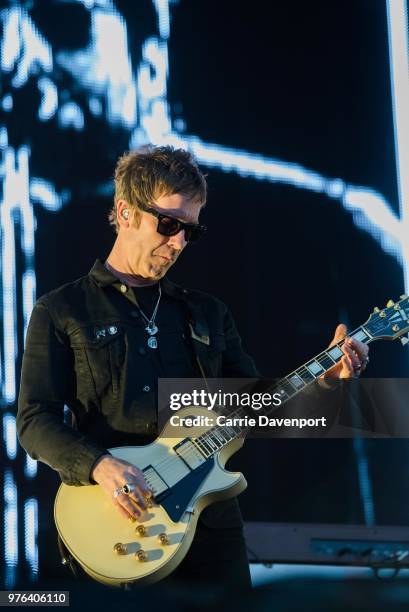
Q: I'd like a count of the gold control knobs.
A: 4